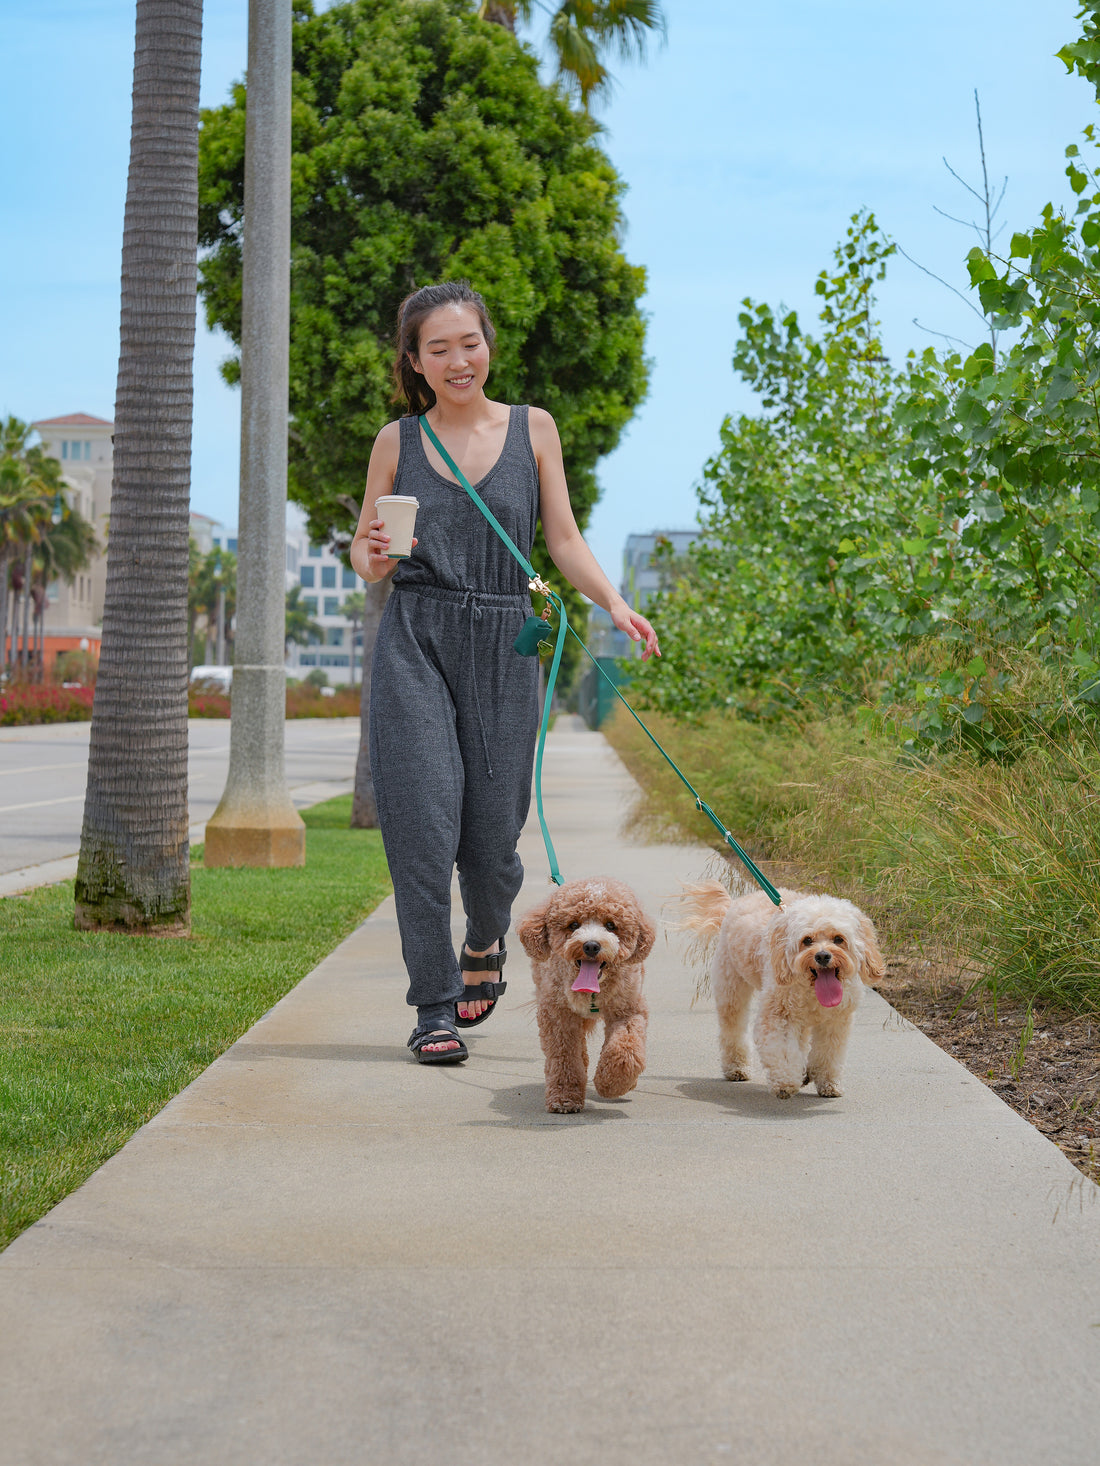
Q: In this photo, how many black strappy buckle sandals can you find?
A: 2